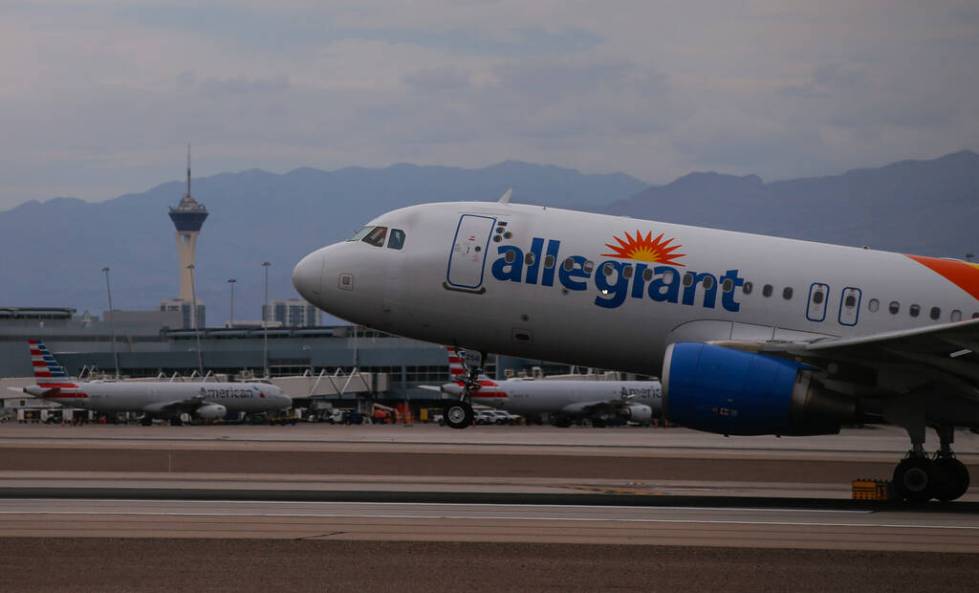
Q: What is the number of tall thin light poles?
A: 4